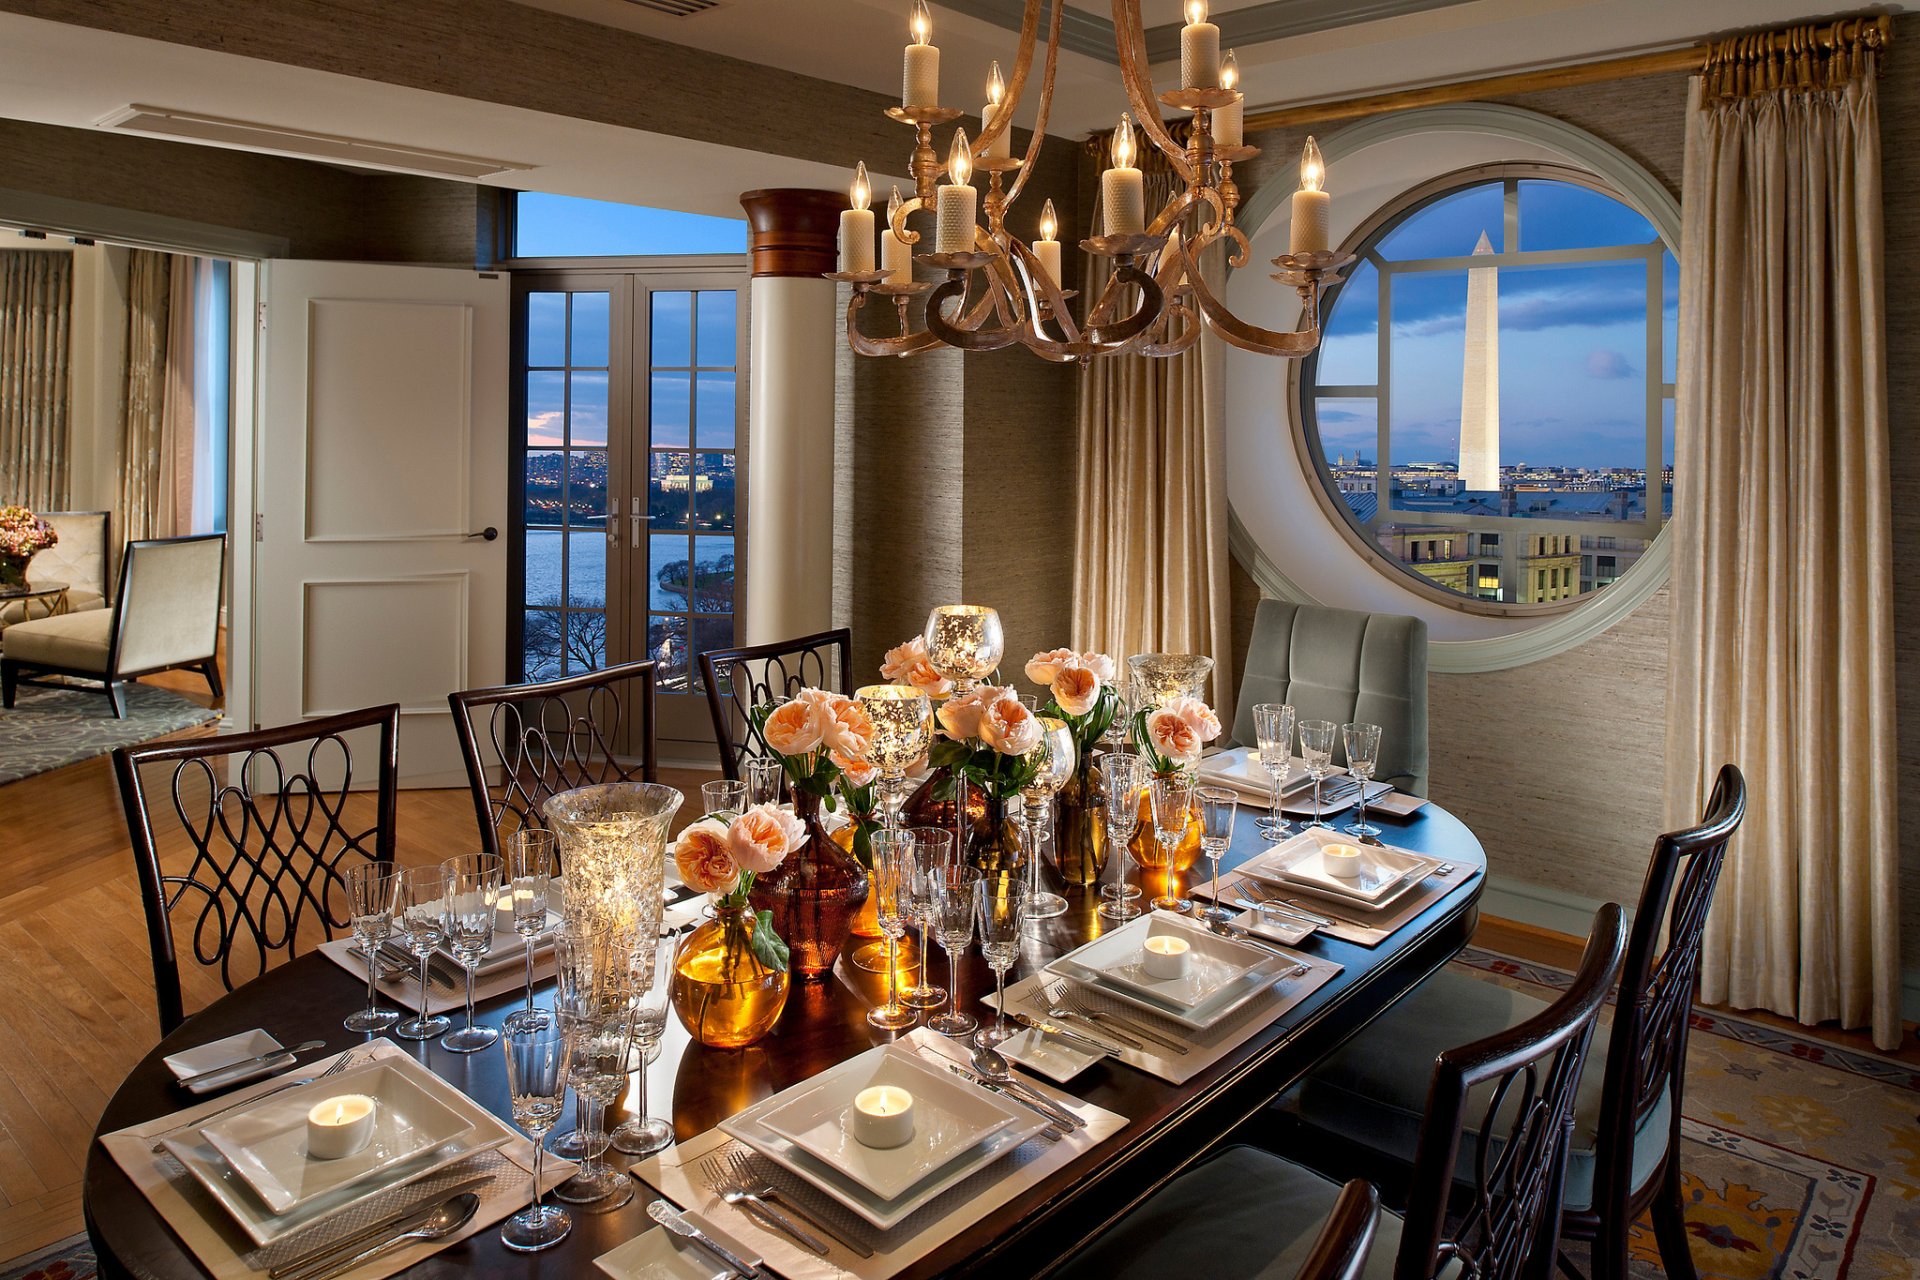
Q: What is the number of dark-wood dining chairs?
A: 6